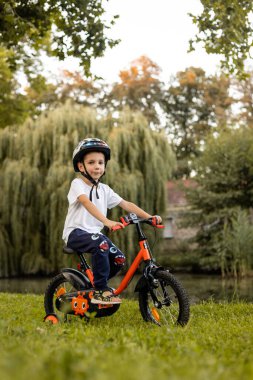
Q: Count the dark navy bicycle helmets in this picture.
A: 1